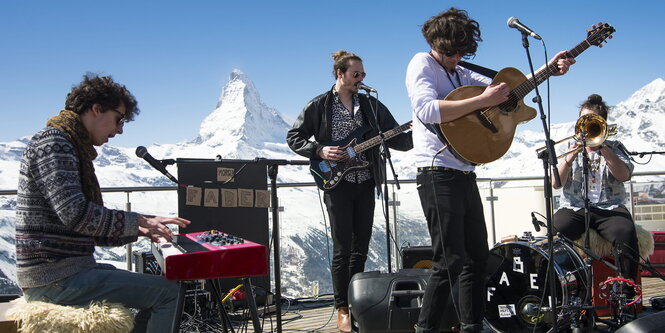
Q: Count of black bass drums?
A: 1